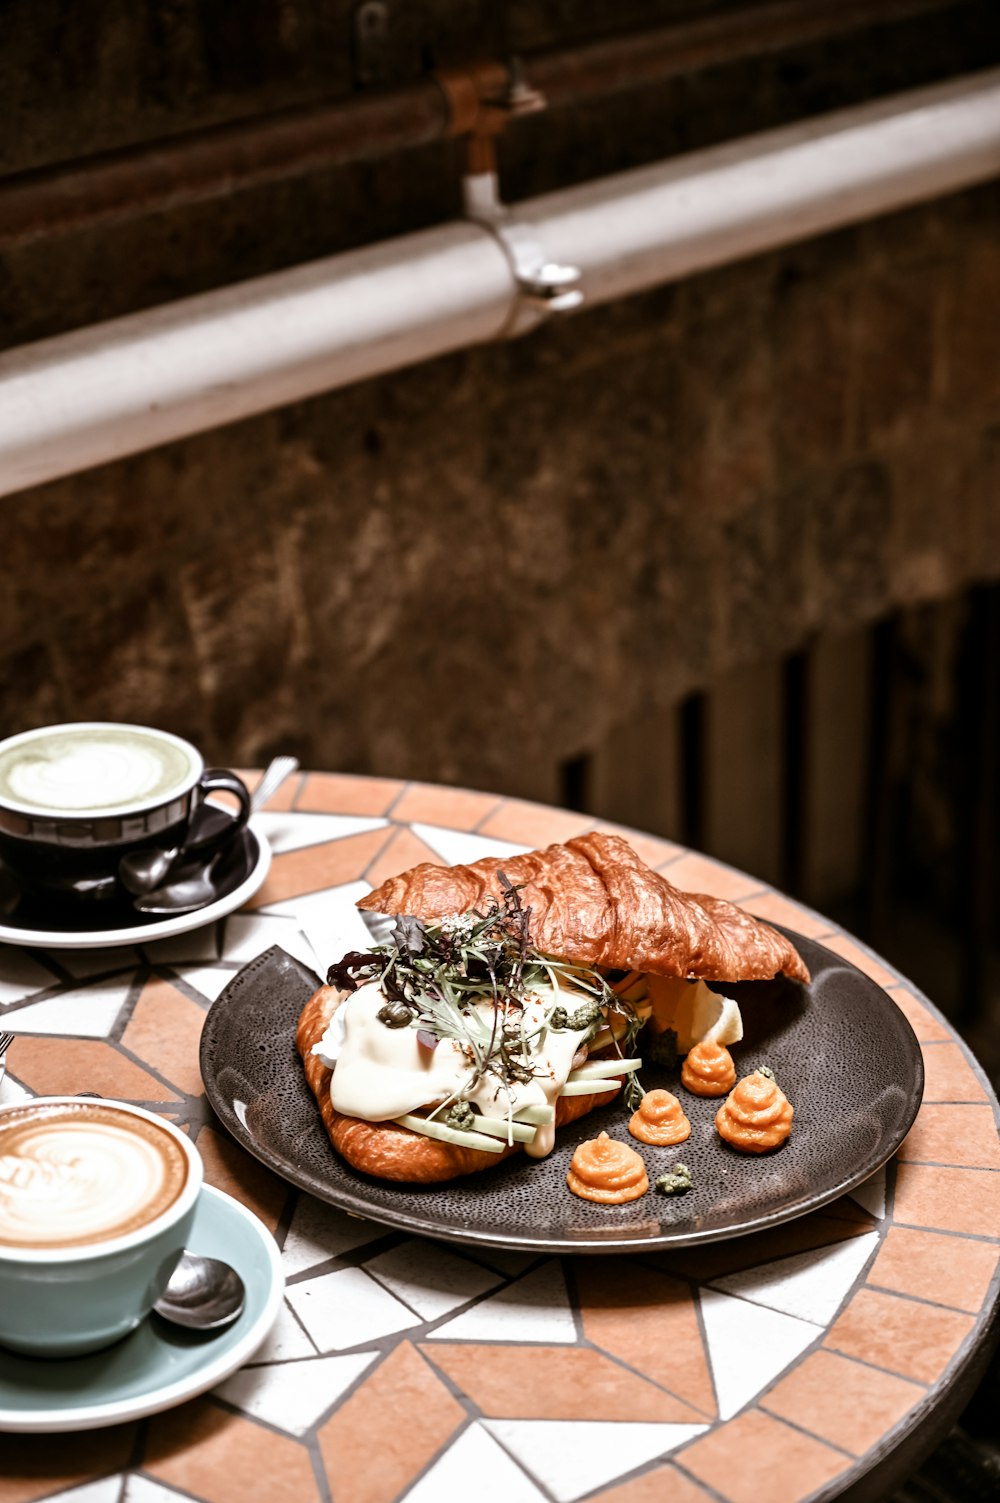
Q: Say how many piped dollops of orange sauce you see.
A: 4